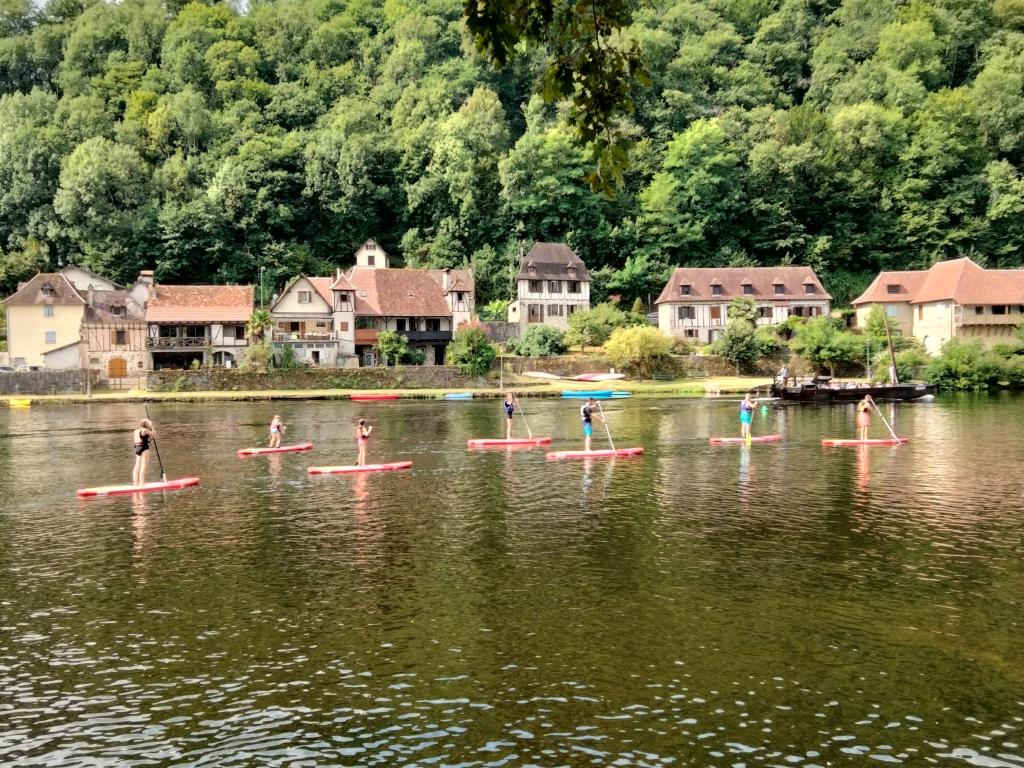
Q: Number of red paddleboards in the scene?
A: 7